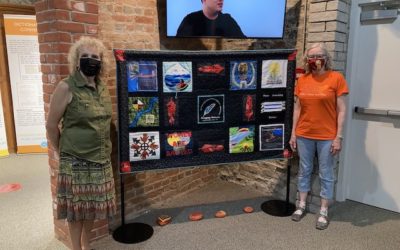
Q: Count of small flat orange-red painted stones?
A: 4